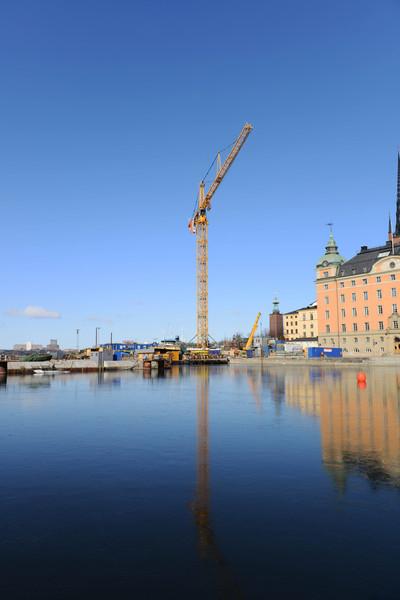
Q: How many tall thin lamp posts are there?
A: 3